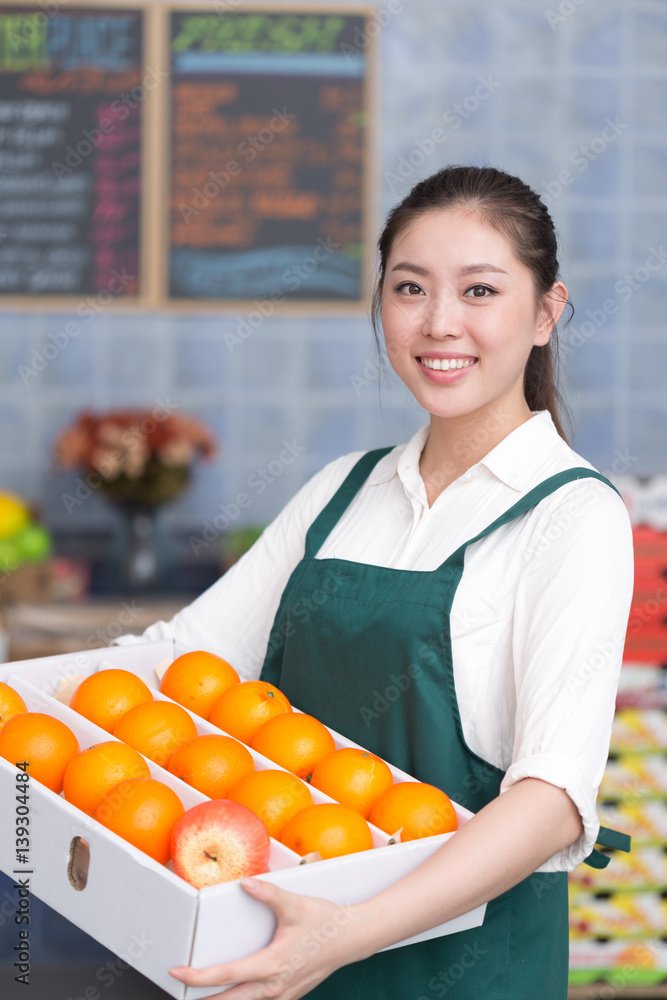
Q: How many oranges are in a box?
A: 14